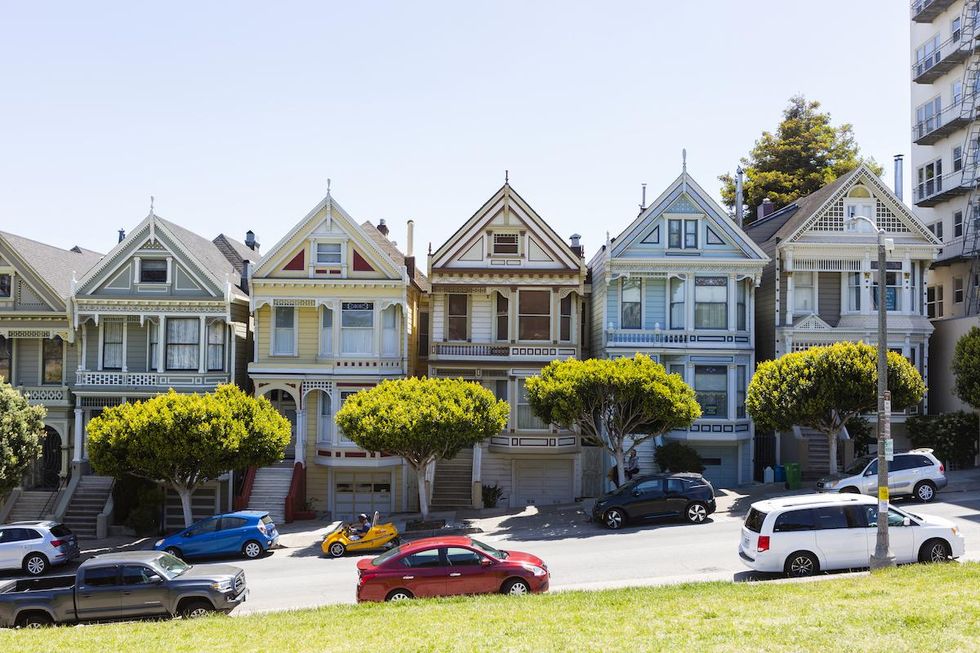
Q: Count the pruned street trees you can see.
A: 4